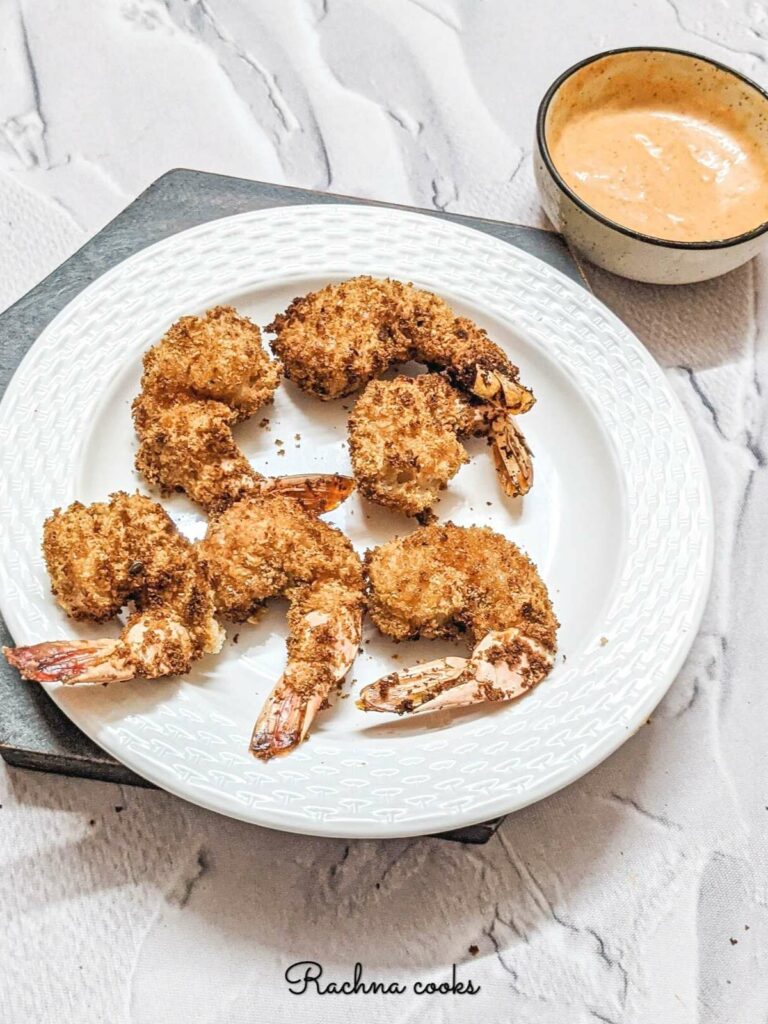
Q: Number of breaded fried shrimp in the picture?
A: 6